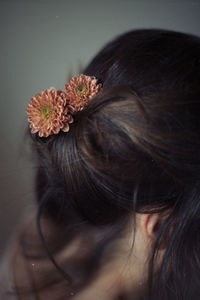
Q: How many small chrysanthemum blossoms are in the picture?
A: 2